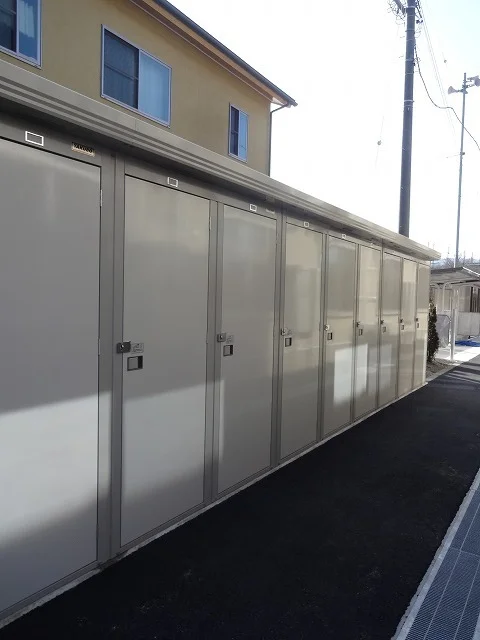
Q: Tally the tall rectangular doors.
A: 9